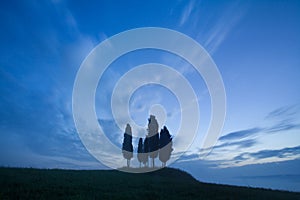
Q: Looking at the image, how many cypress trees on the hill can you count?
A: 5